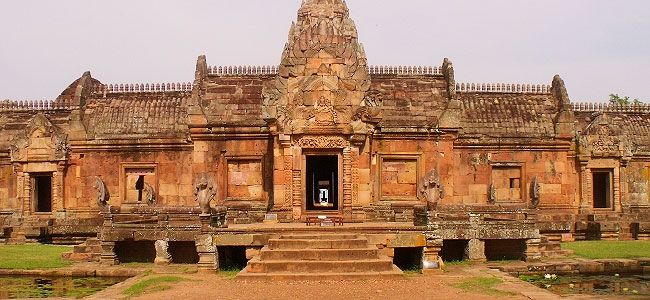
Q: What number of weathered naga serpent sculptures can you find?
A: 6